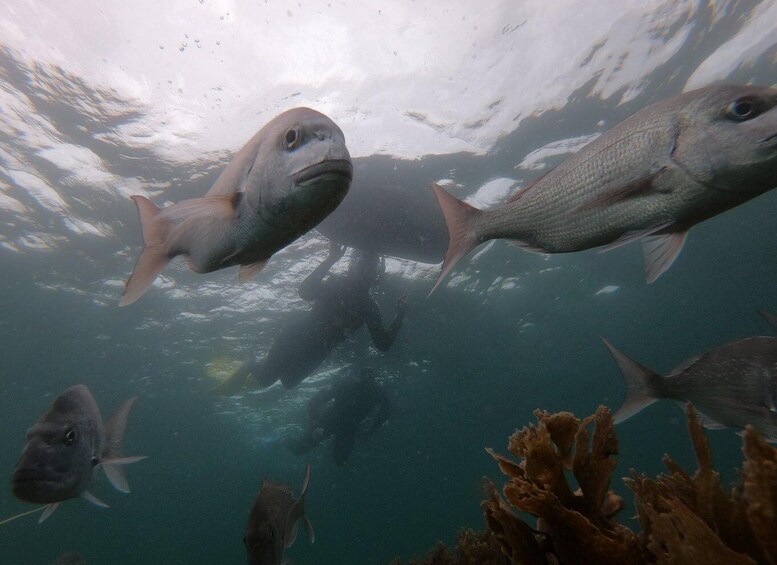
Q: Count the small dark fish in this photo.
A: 3